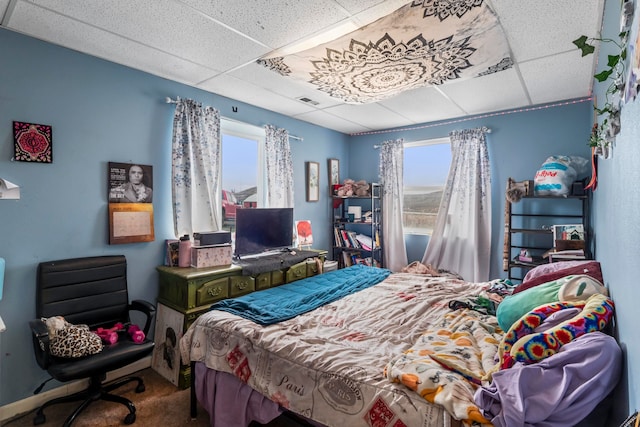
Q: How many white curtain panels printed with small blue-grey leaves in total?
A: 4